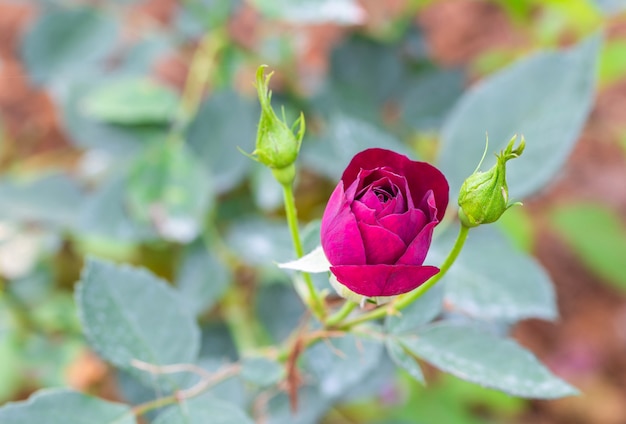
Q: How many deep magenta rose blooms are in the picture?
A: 1